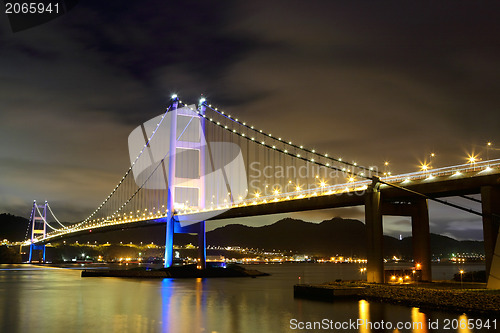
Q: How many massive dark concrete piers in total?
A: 3